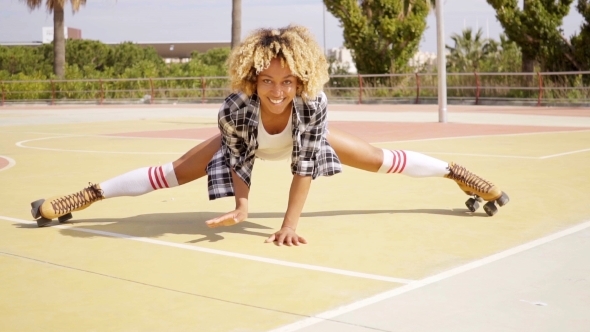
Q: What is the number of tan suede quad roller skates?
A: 2